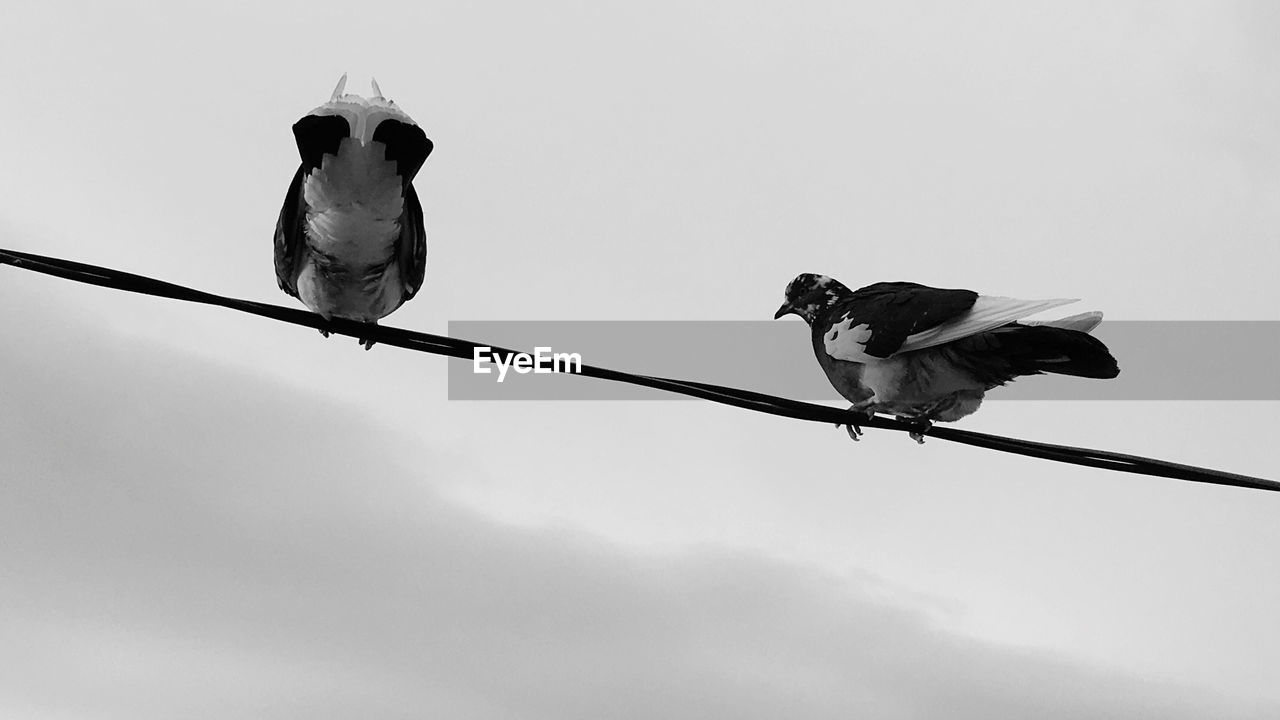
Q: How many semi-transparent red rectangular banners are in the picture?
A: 0